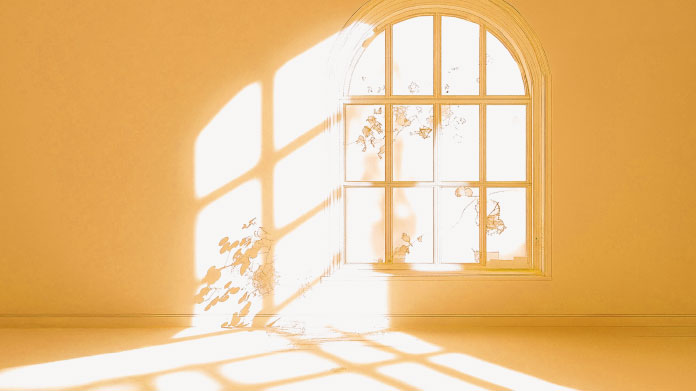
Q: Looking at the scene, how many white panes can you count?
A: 12